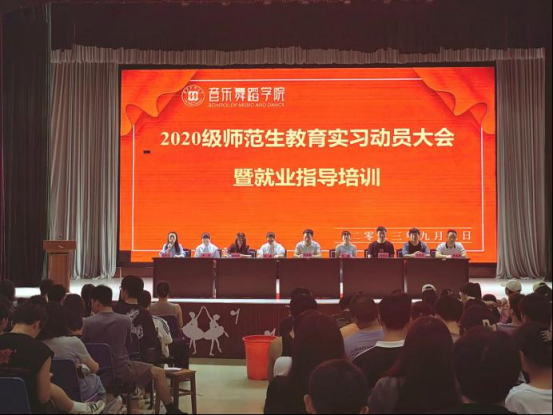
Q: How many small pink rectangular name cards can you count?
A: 9